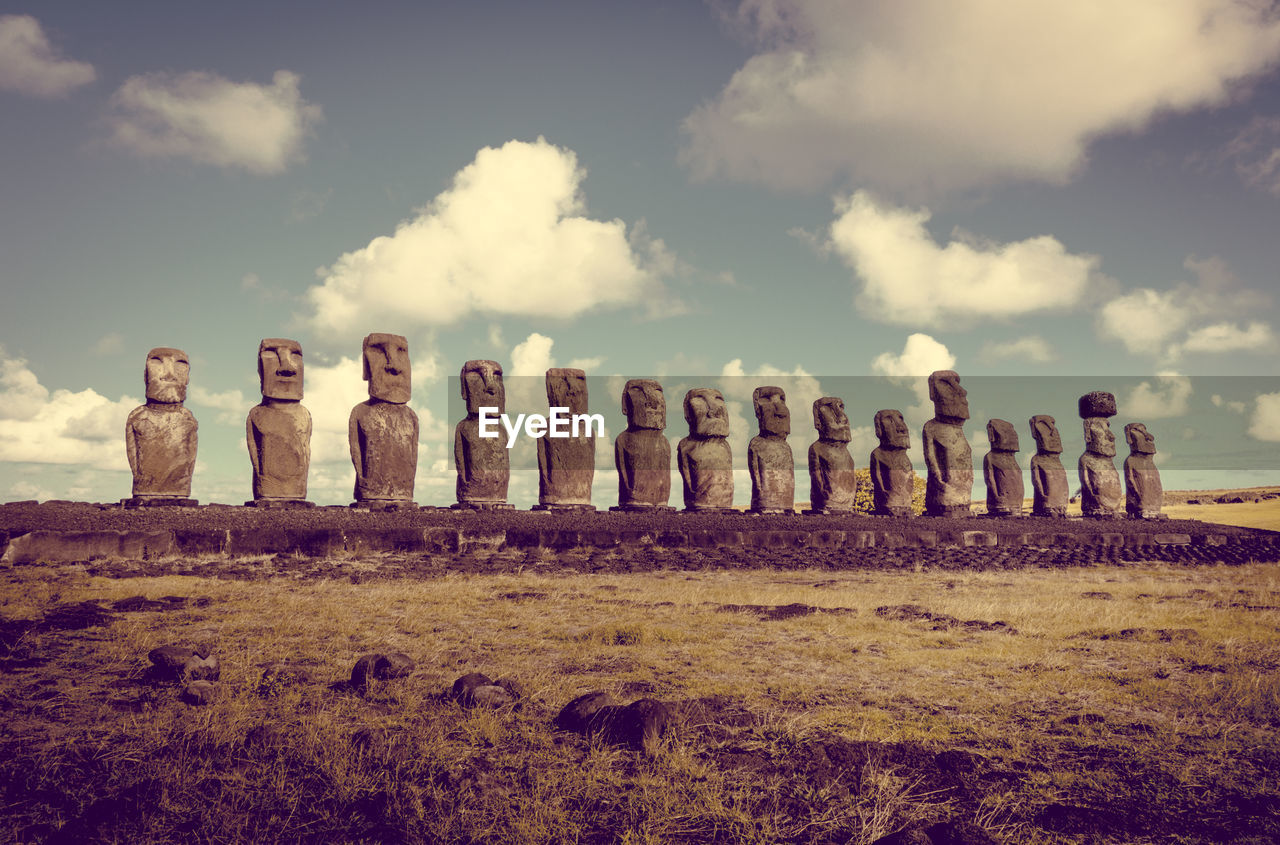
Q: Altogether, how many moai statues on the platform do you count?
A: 15